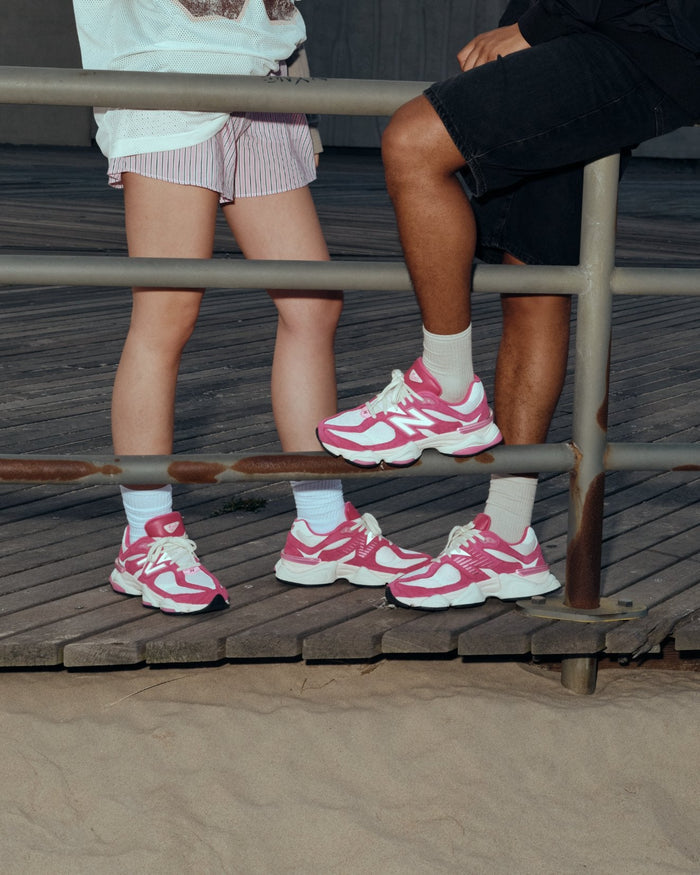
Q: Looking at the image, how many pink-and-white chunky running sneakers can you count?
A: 4